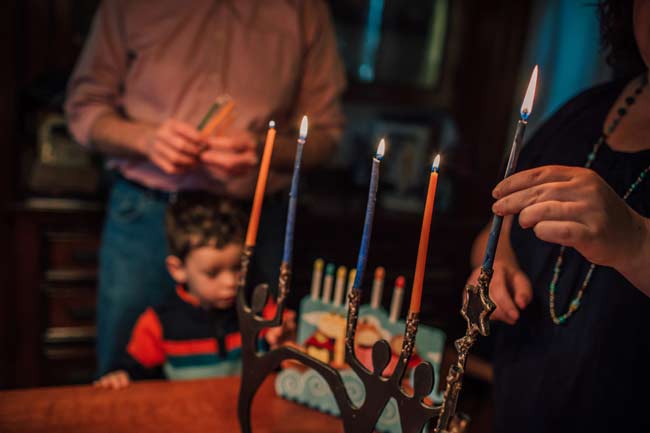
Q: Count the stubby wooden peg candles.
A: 6